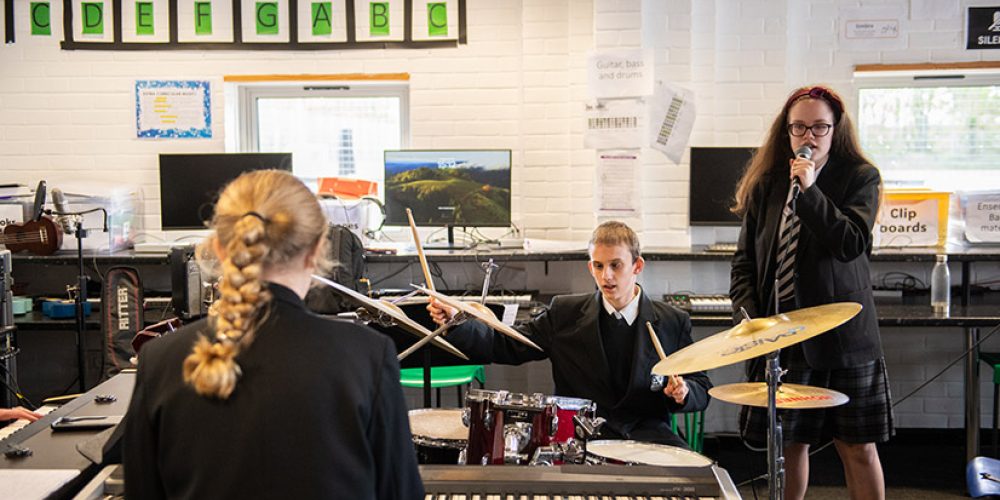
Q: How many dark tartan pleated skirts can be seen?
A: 1